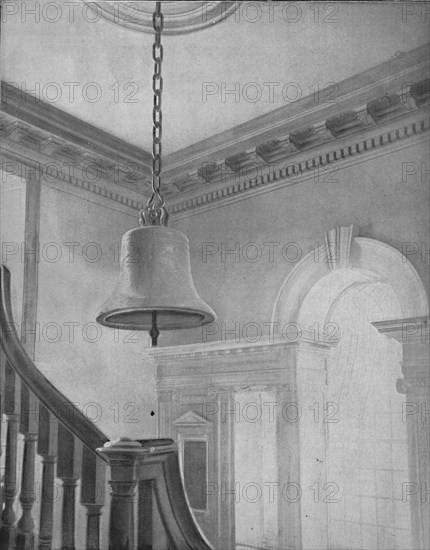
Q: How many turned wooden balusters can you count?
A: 5